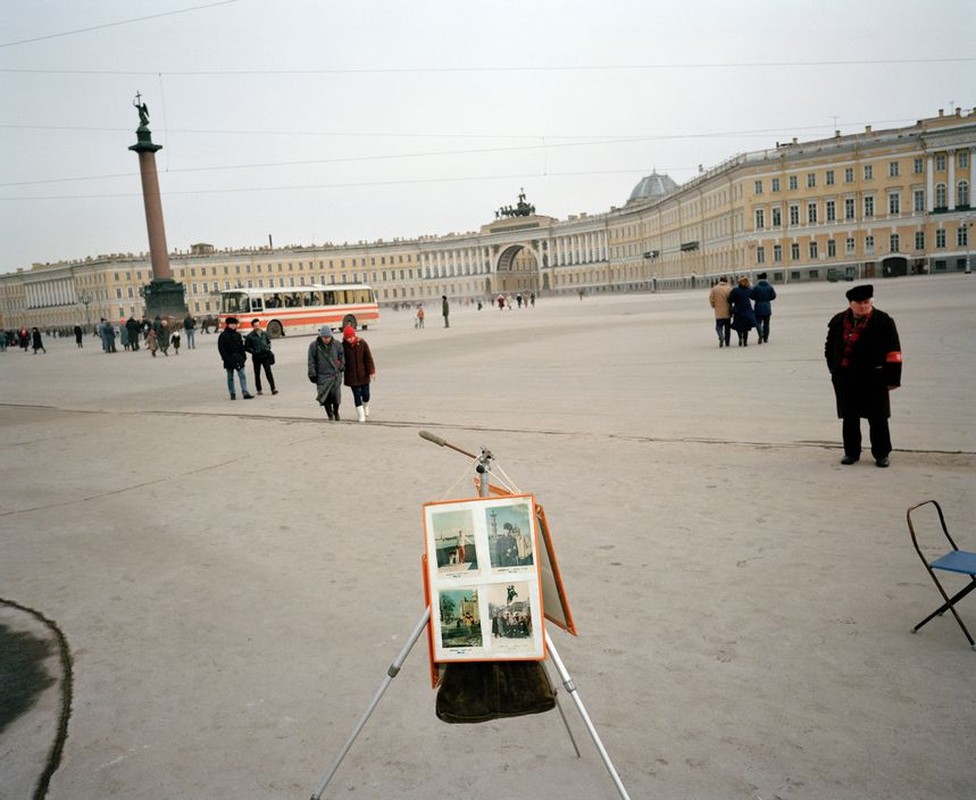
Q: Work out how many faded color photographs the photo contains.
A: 4